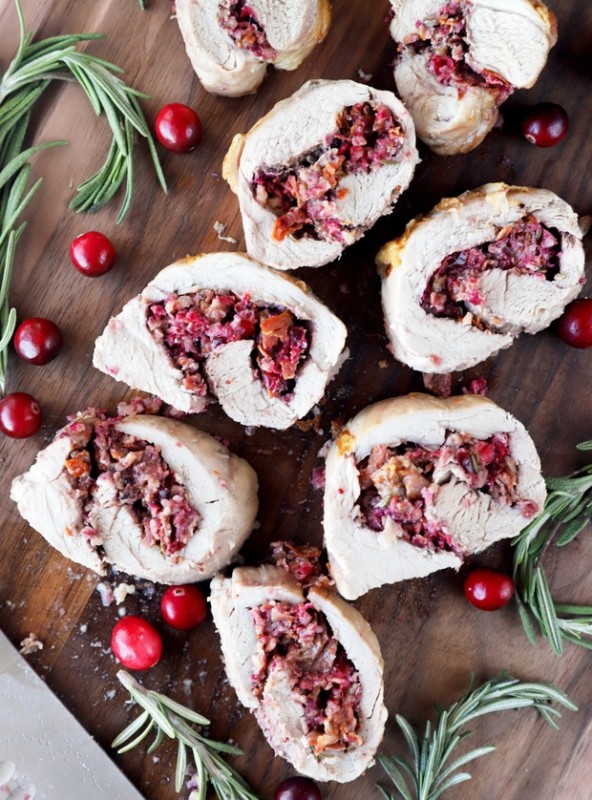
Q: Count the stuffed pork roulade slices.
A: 8